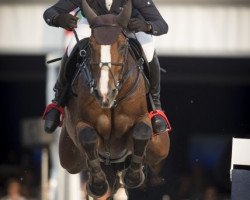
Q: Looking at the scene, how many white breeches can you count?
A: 1